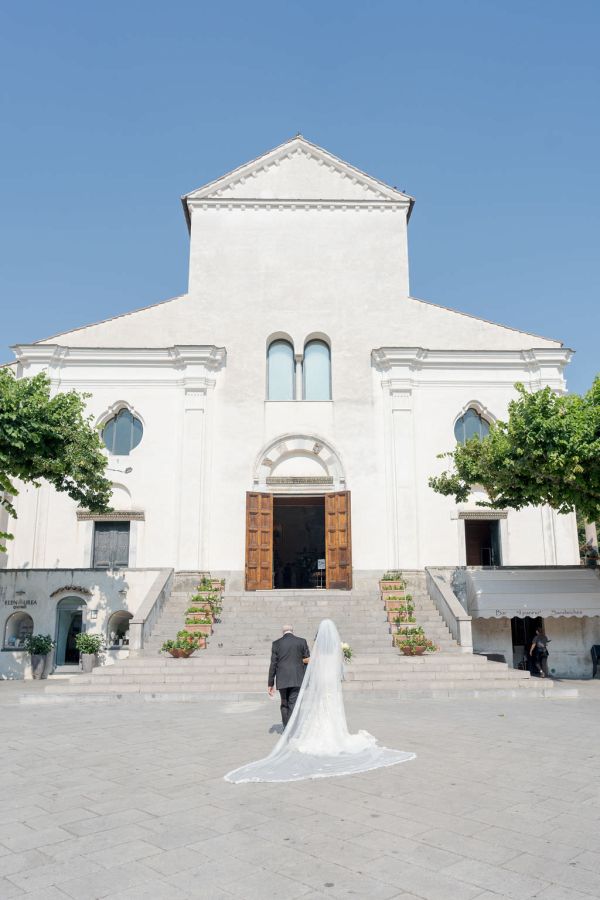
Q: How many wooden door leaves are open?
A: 2